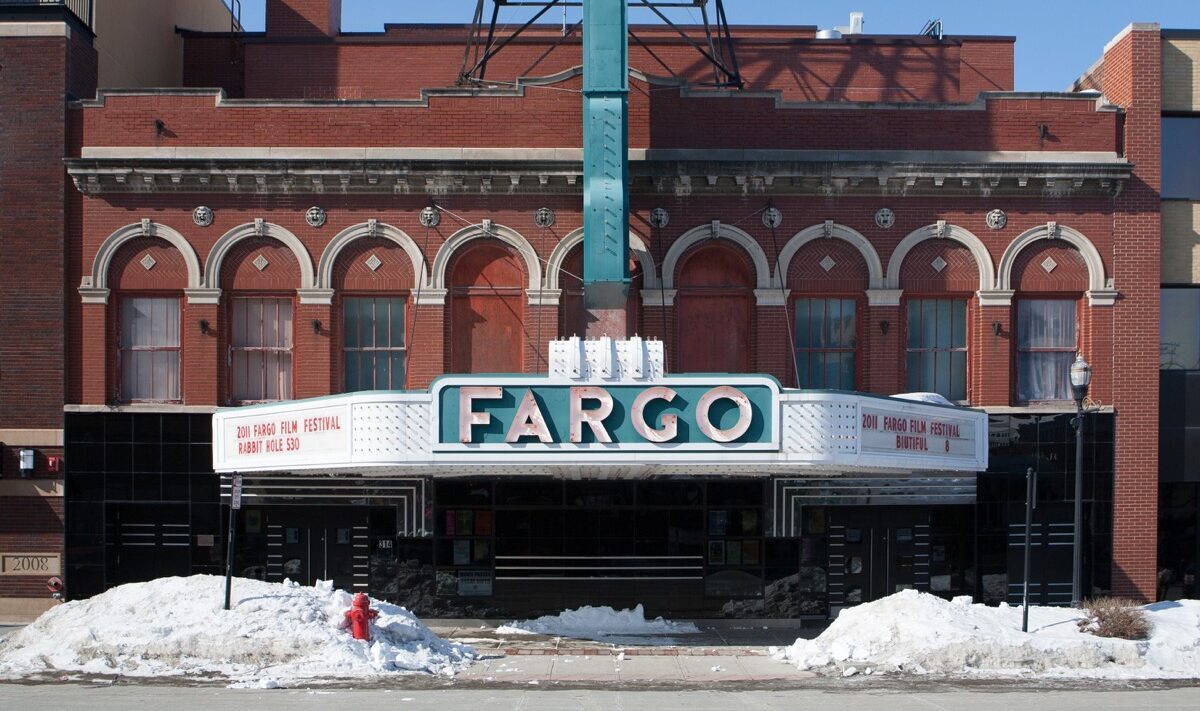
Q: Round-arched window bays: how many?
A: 9